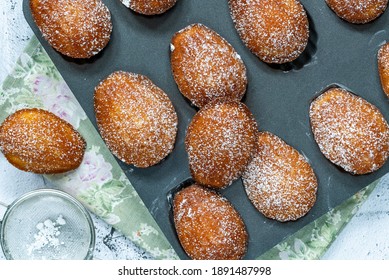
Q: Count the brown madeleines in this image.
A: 12